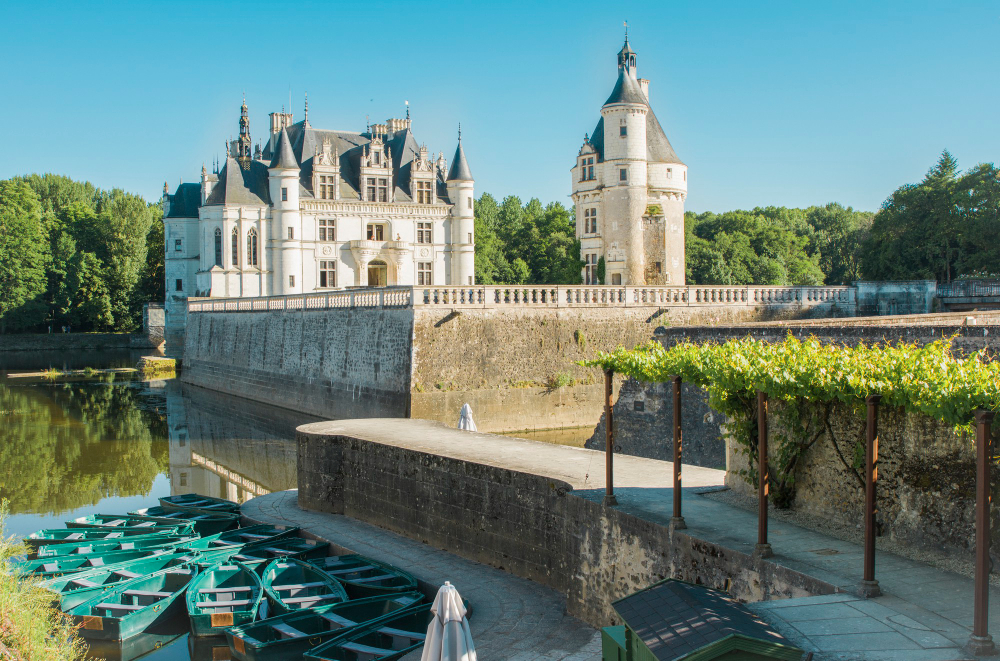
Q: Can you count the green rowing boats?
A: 15